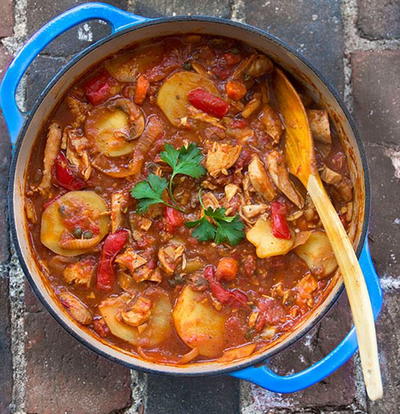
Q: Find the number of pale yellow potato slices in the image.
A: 8